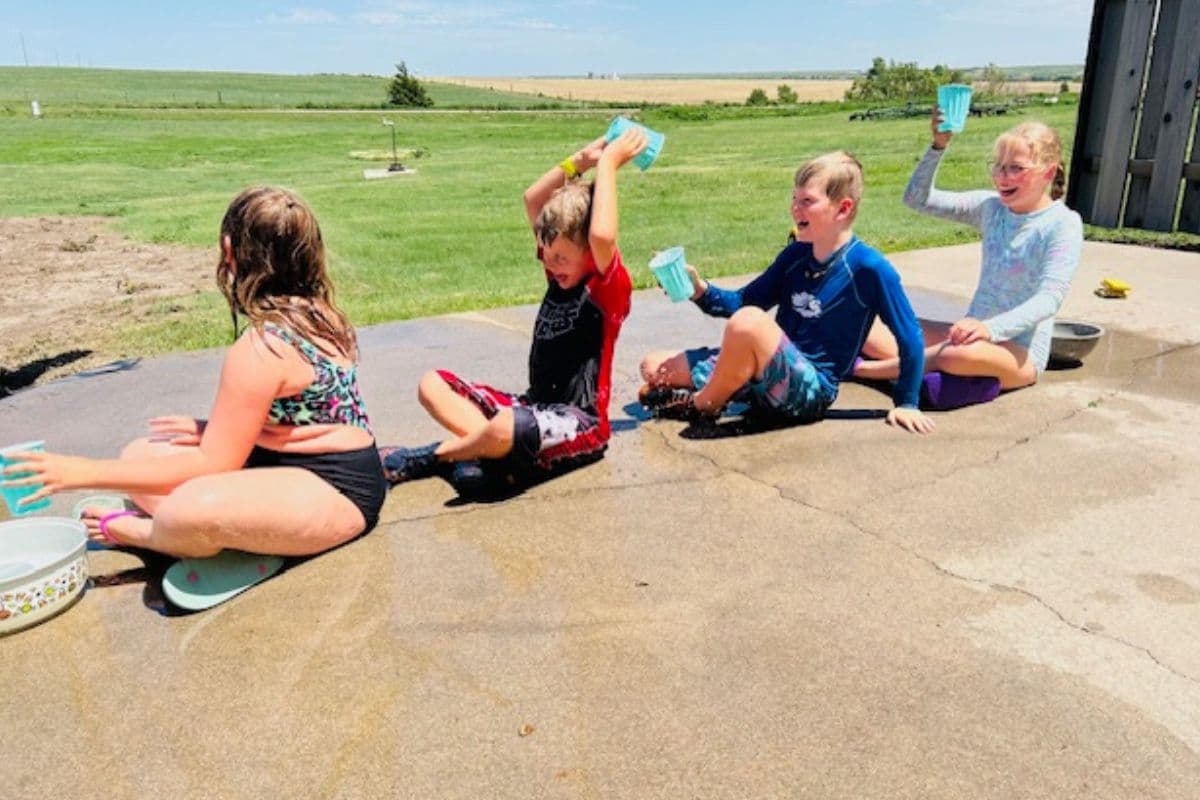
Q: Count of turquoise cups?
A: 4